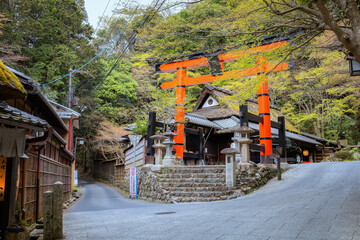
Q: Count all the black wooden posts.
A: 4